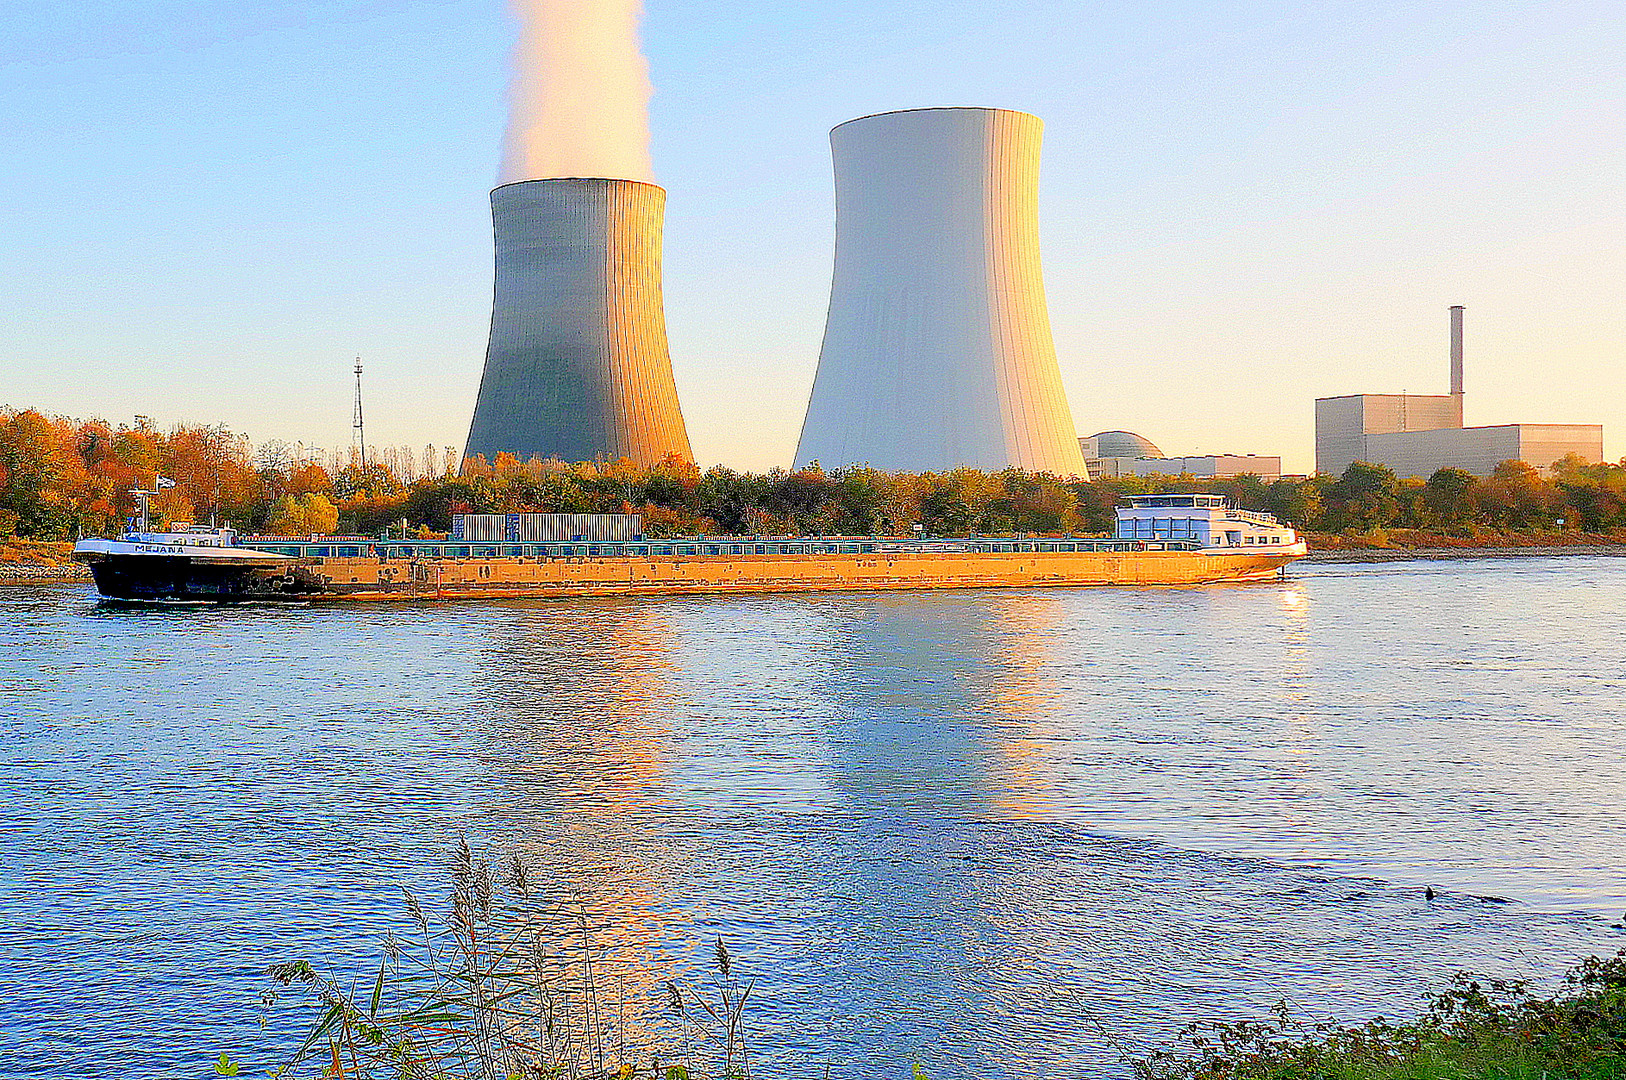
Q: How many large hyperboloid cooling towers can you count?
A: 2